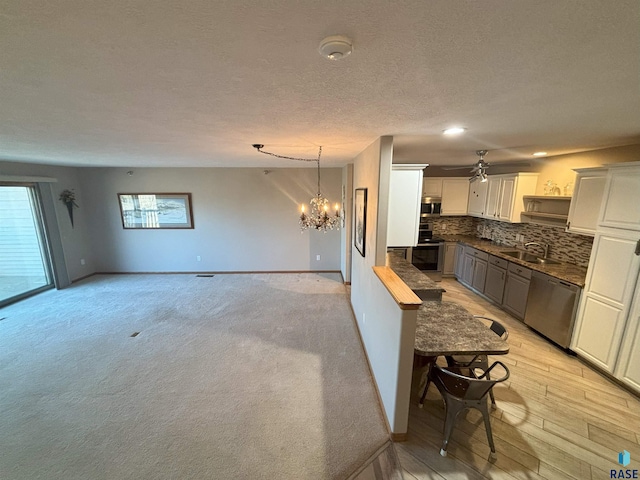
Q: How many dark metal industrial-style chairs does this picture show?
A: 2